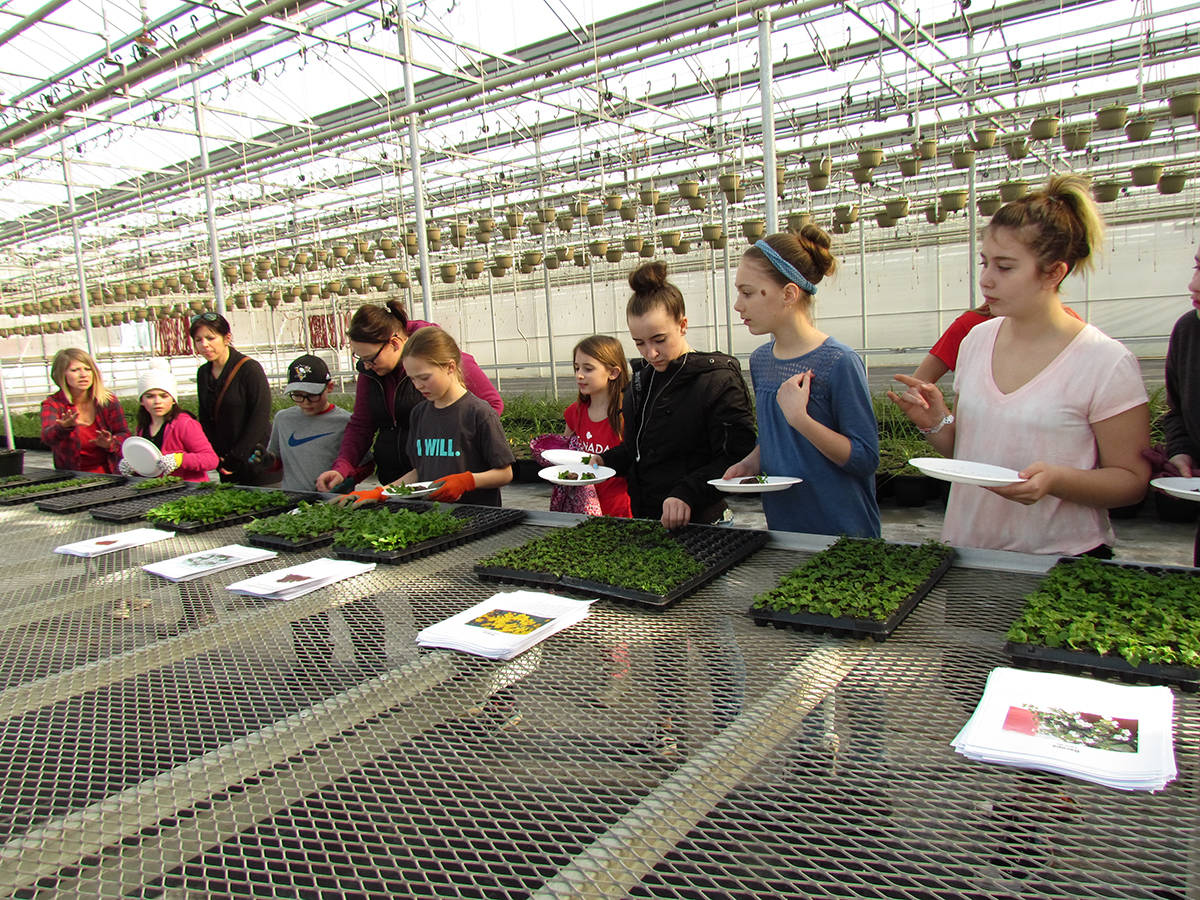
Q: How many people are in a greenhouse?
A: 12